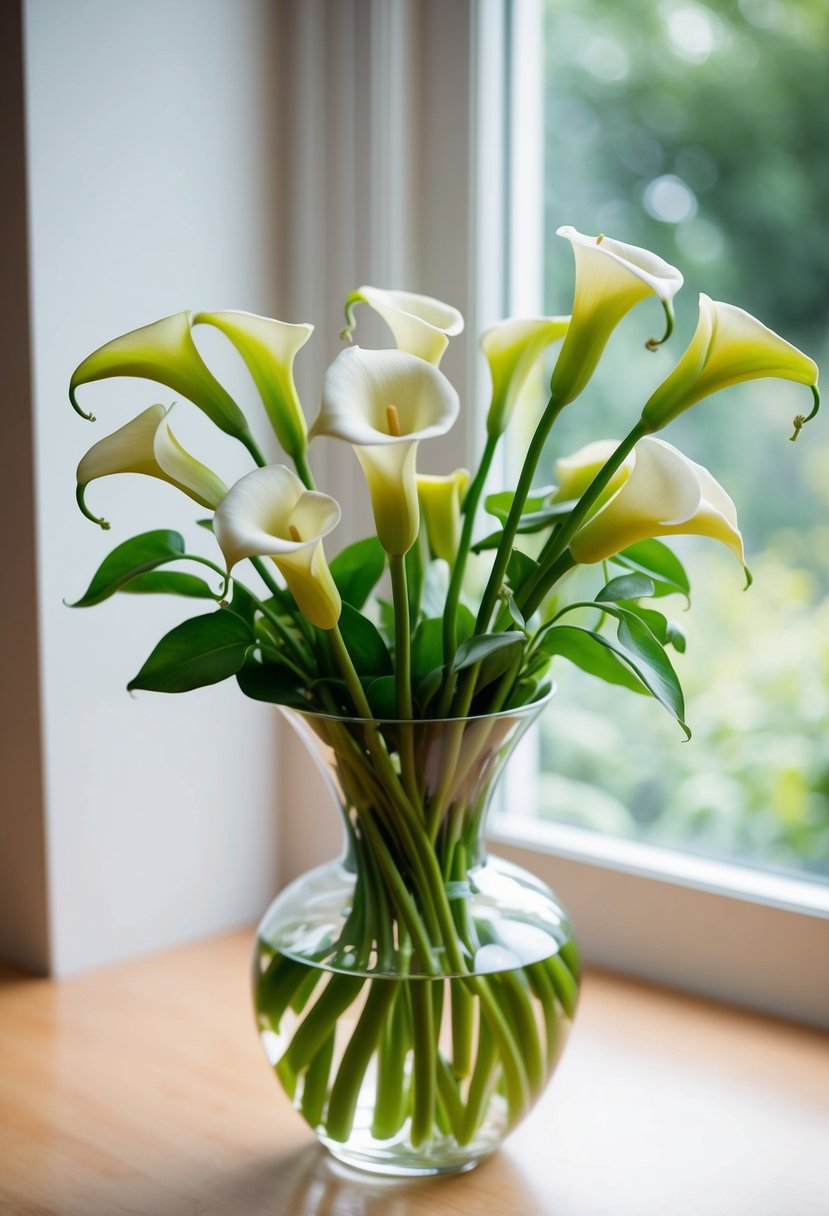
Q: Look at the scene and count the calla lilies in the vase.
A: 12